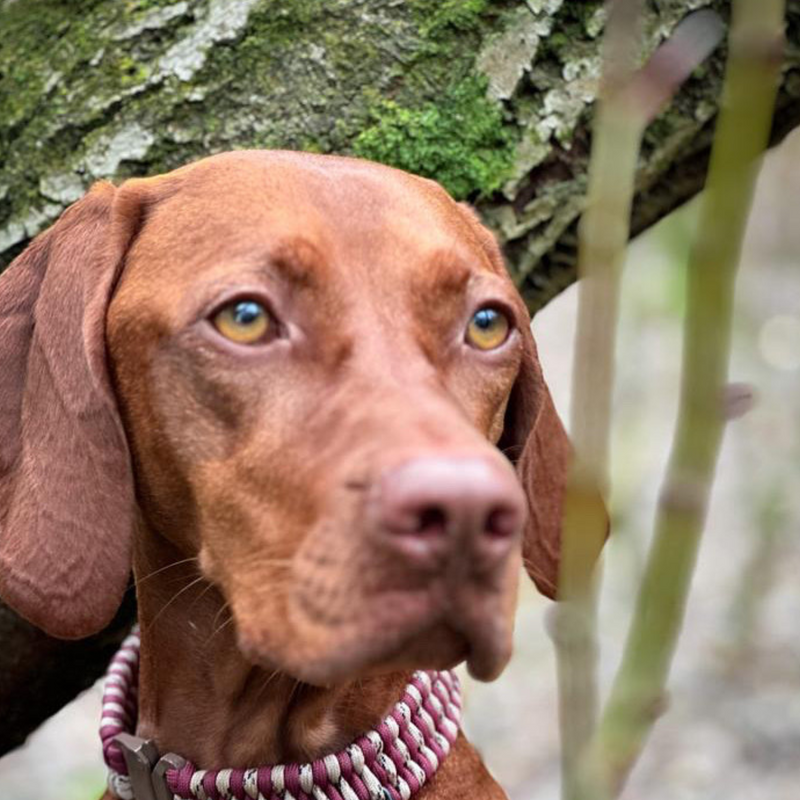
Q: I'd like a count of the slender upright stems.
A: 2